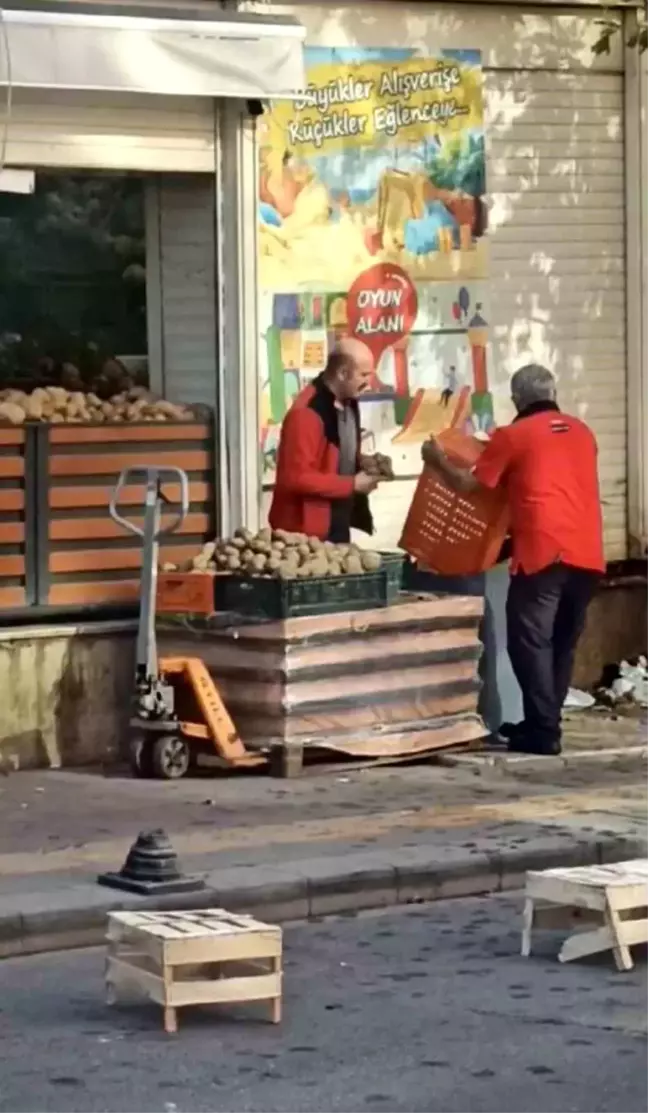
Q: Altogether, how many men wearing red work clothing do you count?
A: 2